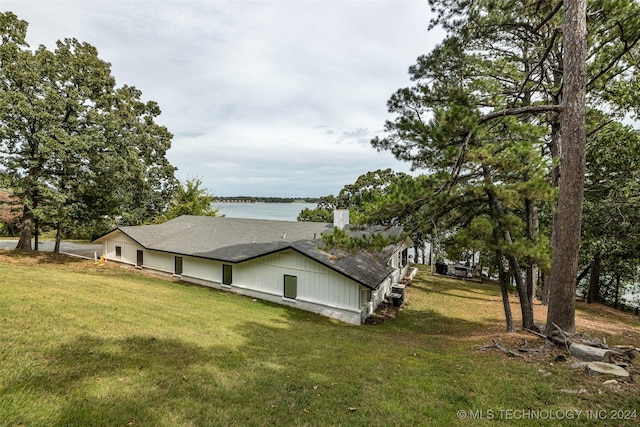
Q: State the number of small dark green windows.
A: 5